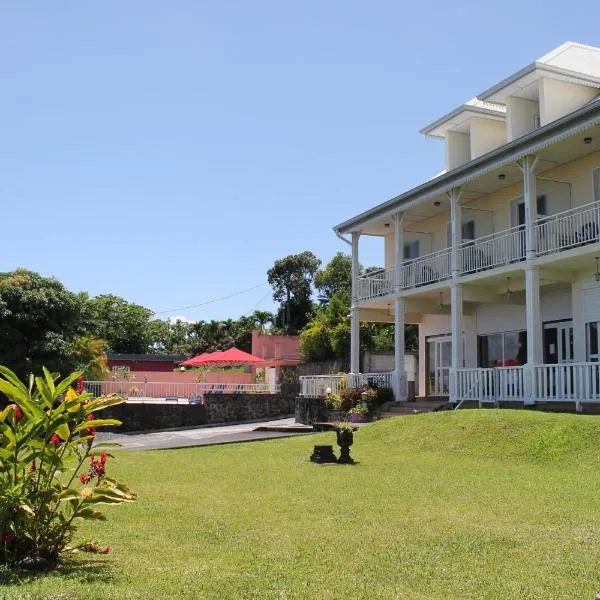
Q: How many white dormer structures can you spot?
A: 2